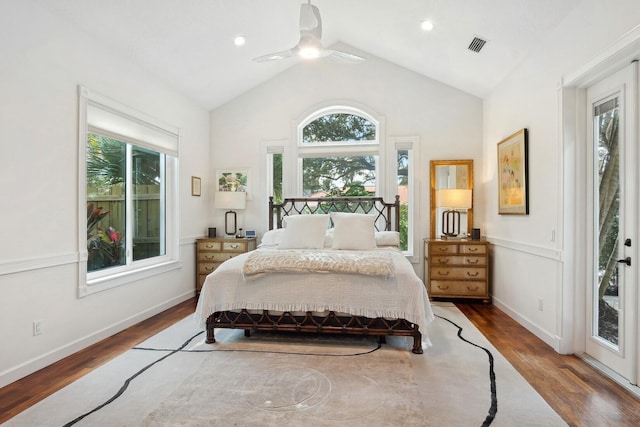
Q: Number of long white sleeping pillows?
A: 2